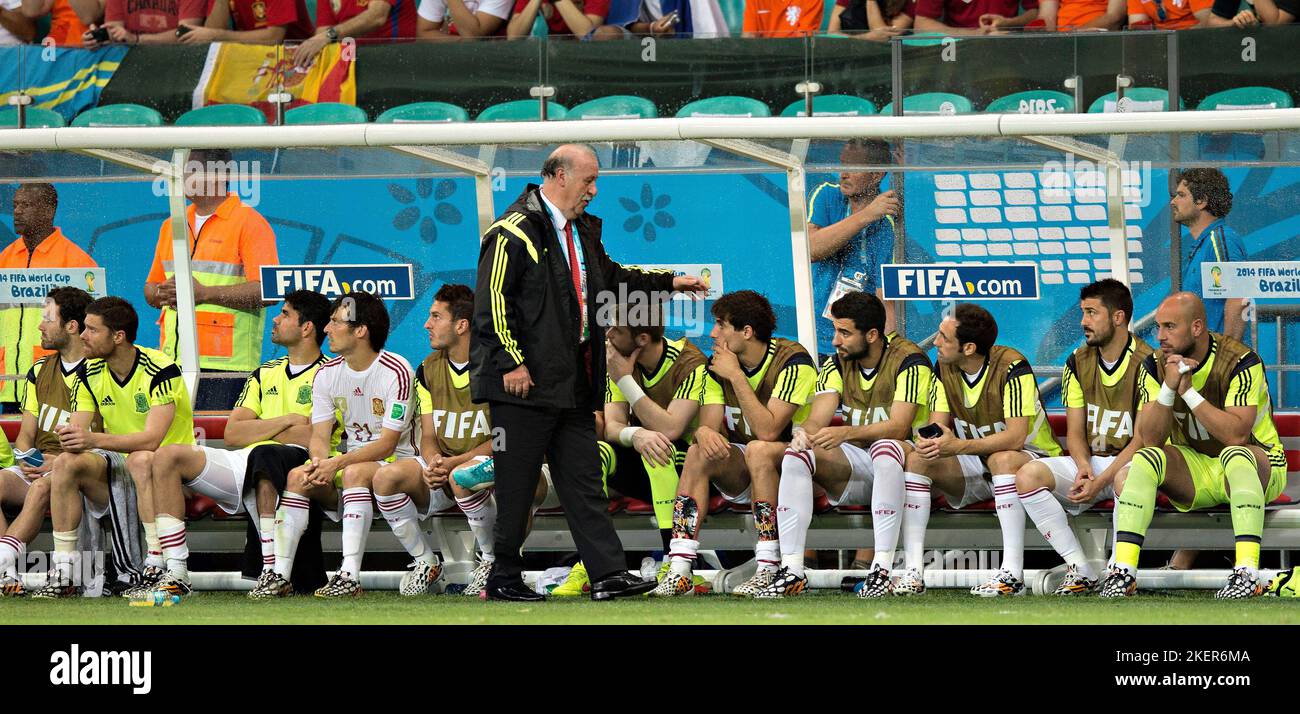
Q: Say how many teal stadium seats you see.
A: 13